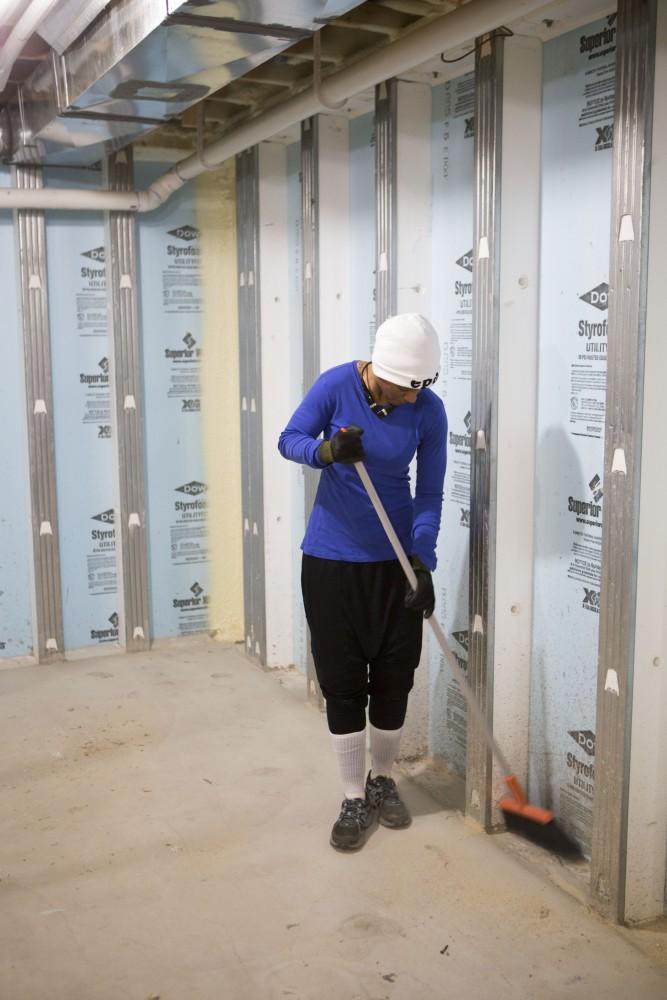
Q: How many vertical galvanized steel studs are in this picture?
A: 7